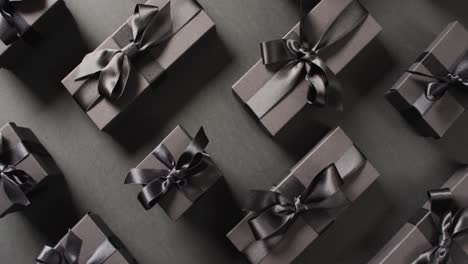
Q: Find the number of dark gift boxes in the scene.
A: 9